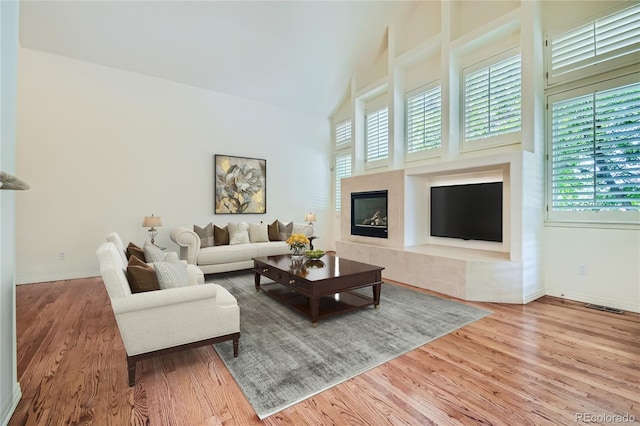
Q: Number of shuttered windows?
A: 7